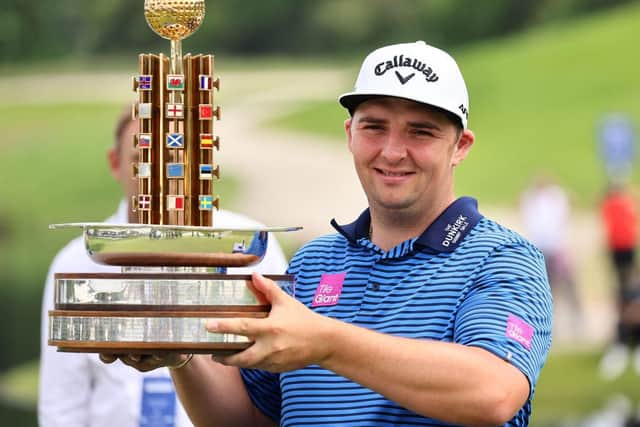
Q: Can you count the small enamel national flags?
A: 15